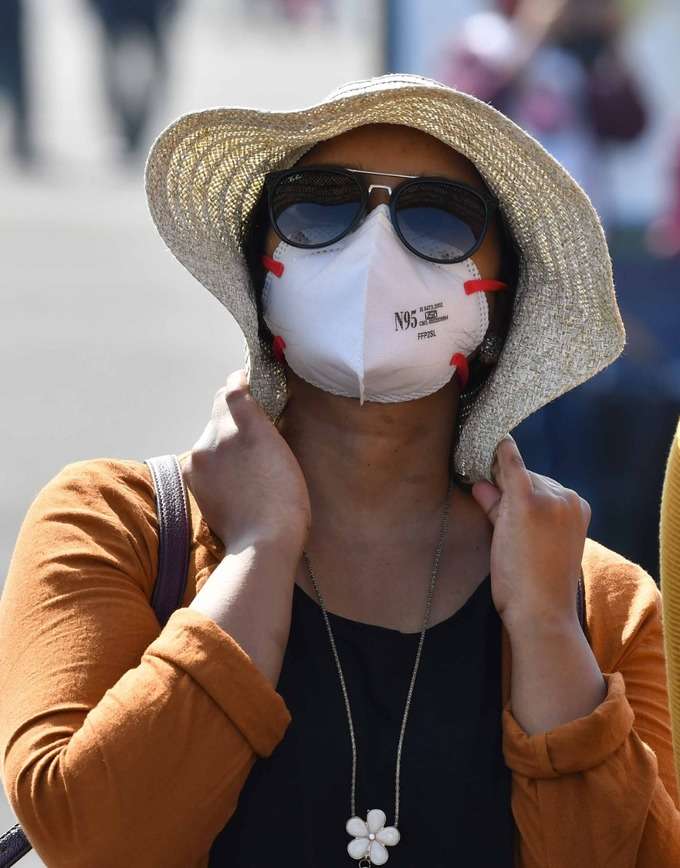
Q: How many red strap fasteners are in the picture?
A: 4